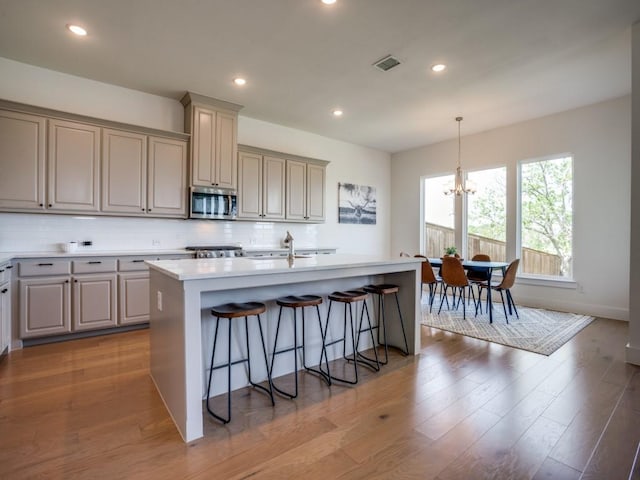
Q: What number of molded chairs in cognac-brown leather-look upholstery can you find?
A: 6